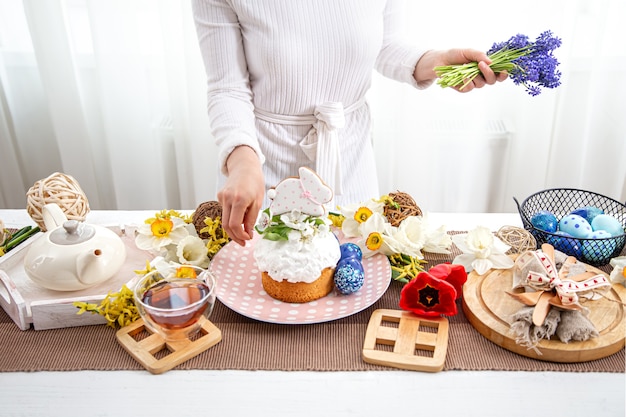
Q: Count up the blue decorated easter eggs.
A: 8